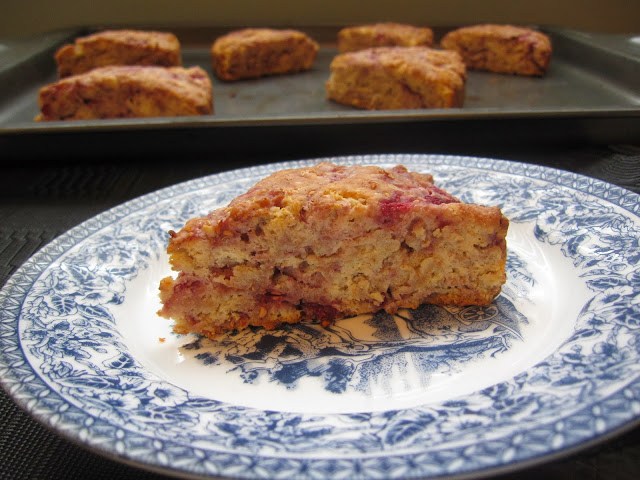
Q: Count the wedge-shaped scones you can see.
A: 7